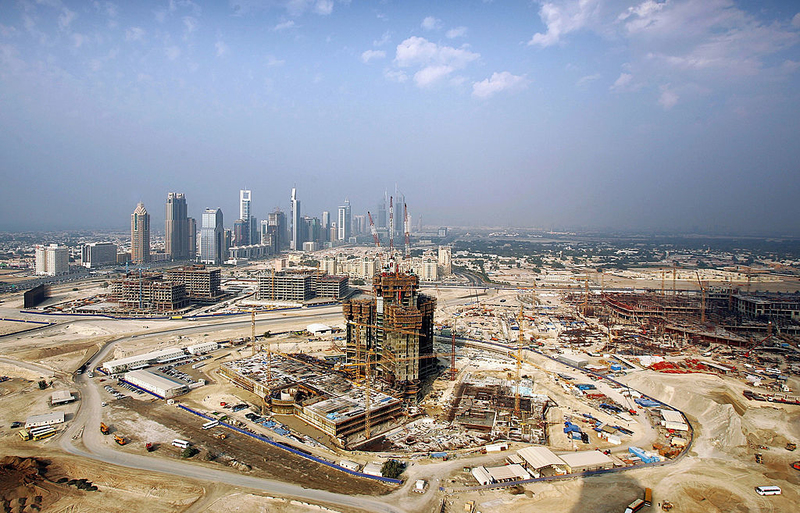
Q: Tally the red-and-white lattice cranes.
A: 3